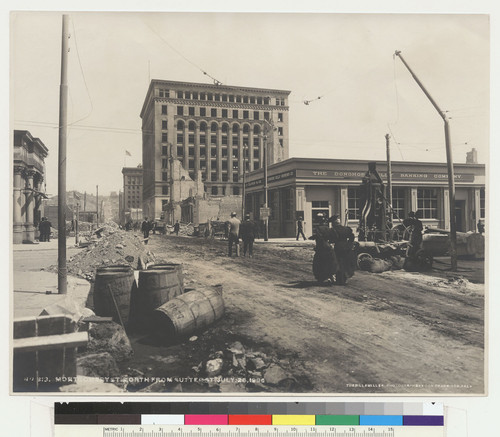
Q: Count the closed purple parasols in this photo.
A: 0